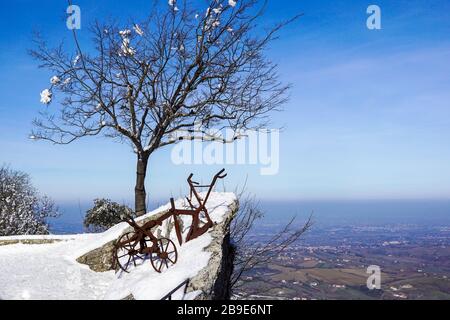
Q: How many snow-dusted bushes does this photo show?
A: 2